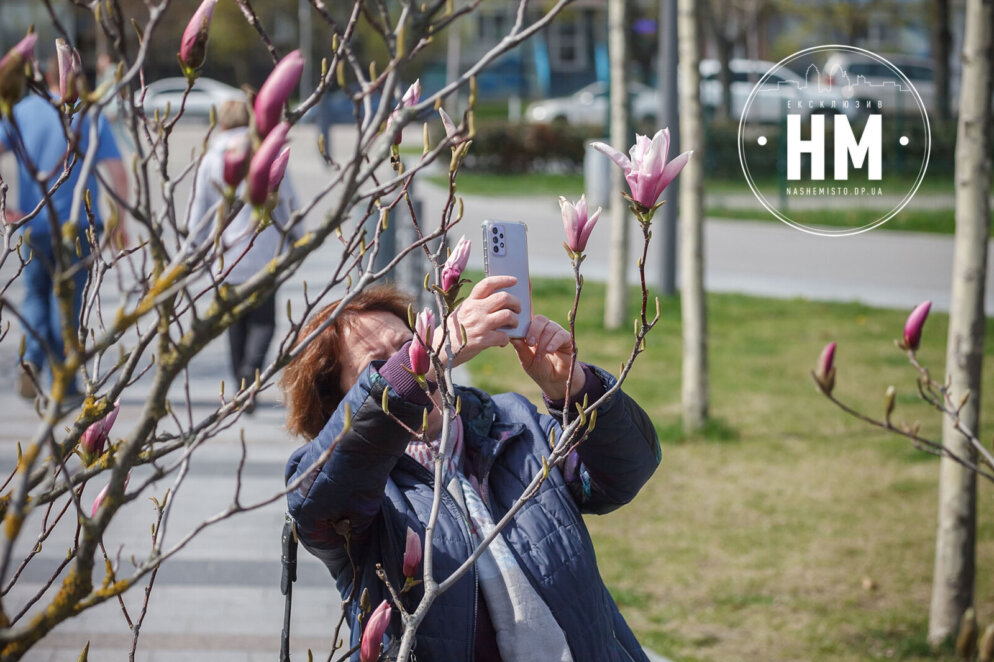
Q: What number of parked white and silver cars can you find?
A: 4